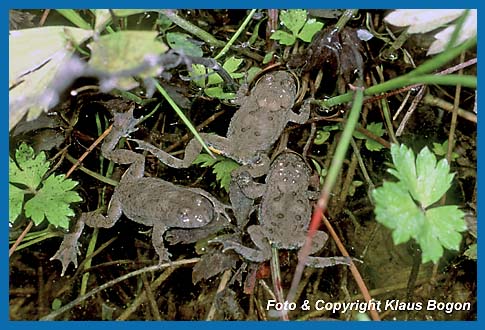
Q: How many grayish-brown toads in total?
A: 3